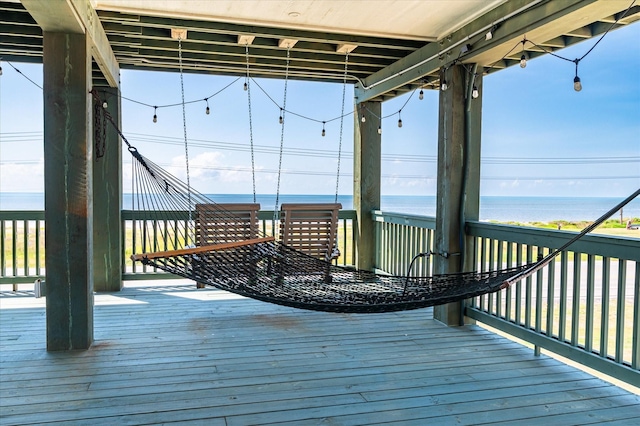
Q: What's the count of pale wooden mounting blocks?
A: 4